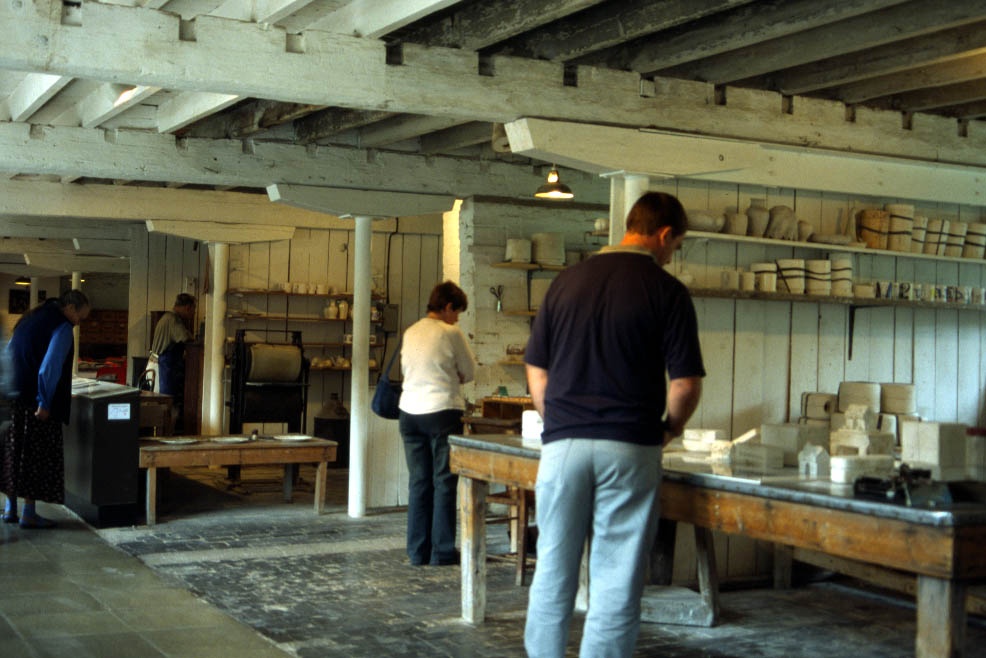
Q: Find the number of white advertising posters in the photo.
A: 1